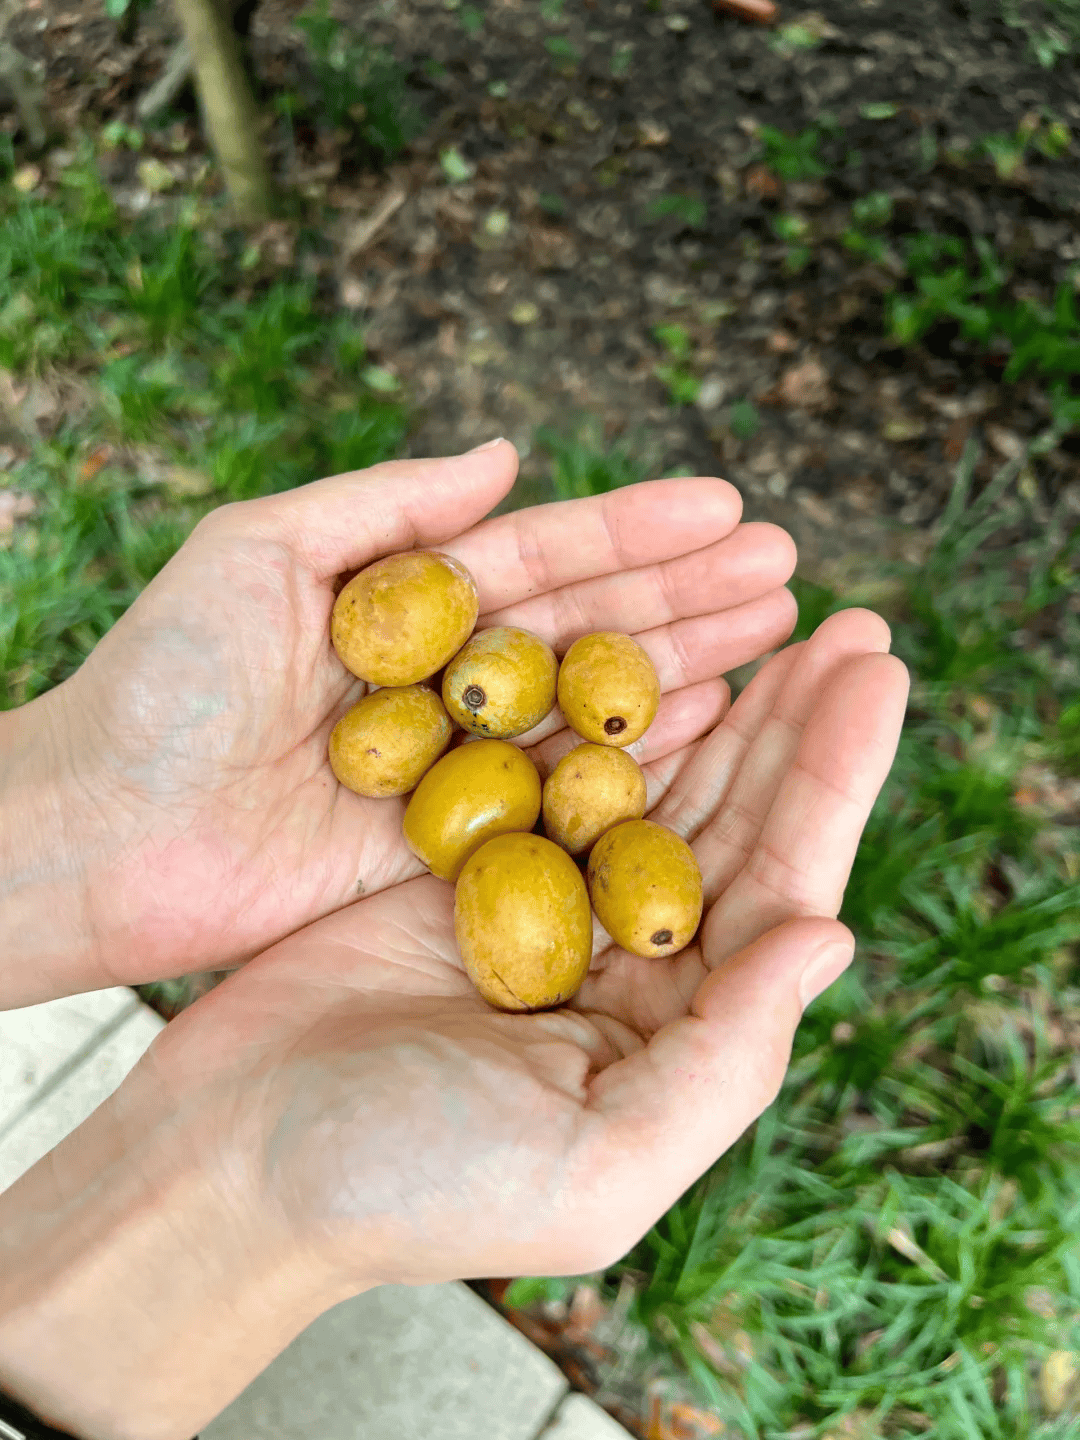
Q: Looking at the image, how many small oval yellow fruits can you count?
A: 8